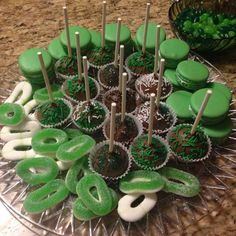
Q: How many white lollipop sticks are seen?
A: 14